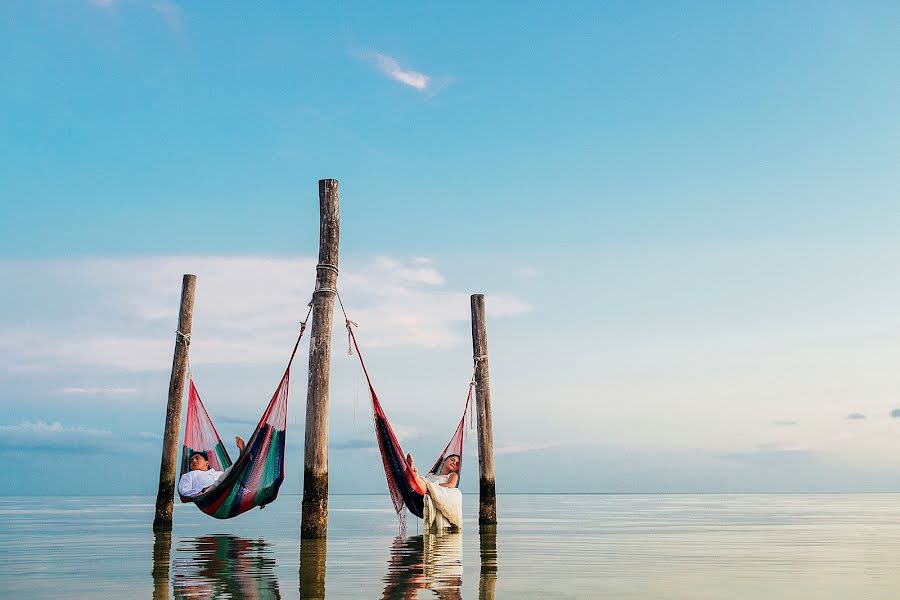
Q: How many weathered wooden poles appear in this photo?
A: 3